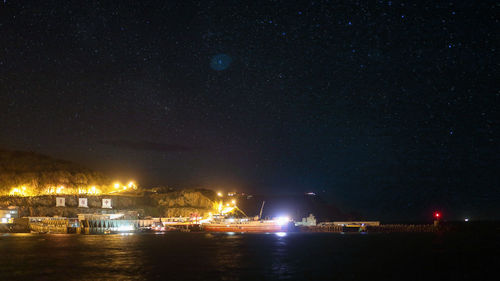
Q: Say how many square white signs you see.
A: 3